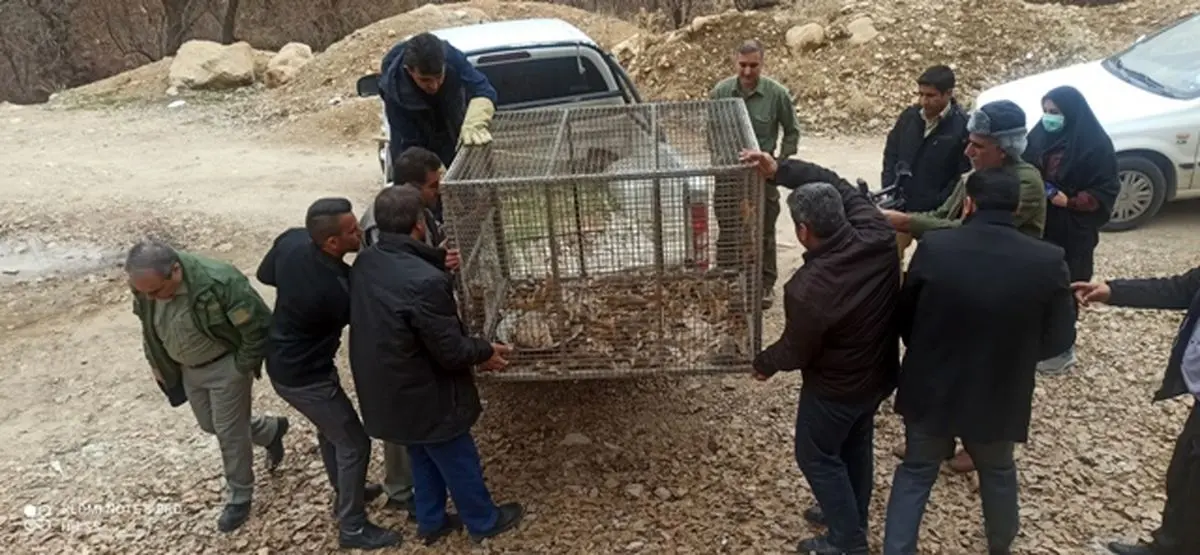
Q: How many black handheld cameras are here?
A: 1